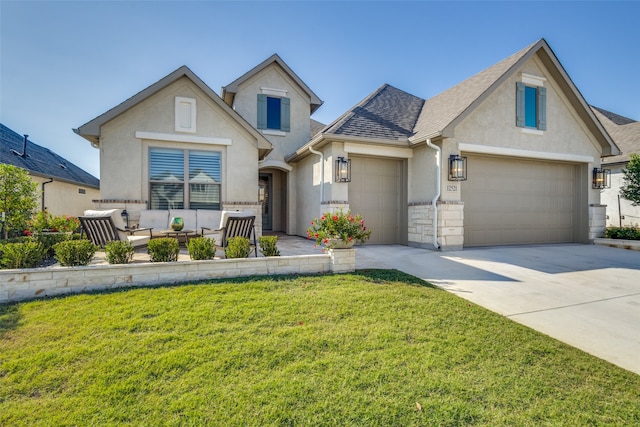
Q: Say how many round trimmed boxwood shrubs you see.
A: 7